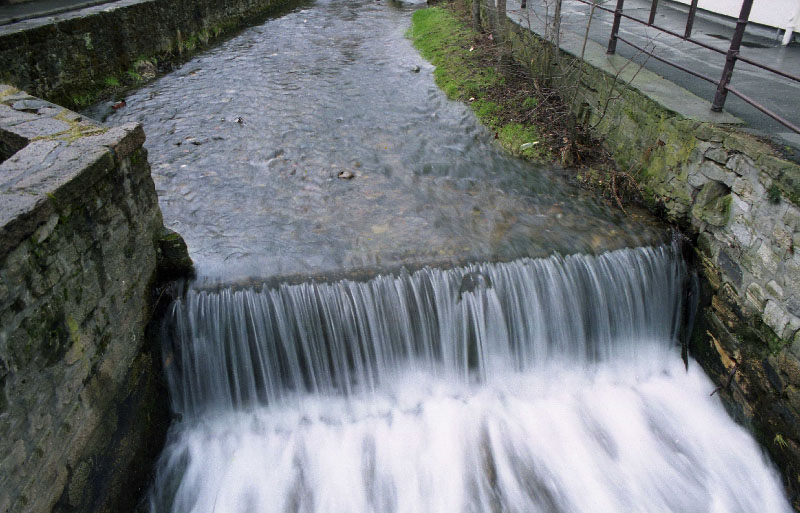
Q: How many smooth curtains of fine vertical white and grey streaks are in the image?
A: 1